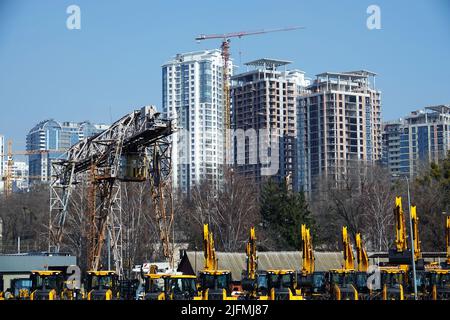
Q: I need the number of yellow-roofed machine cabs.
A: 9